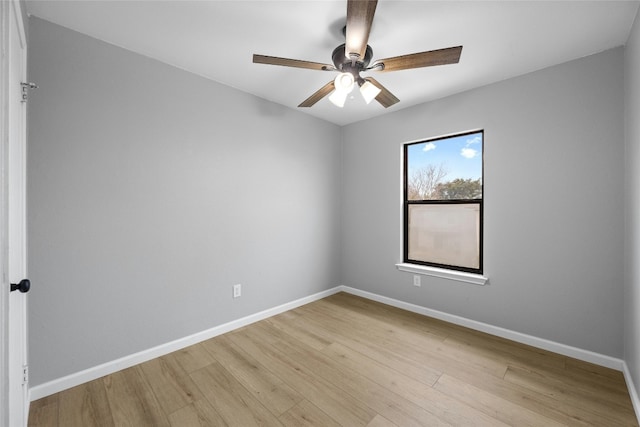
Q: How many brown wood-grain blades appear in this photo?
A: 5